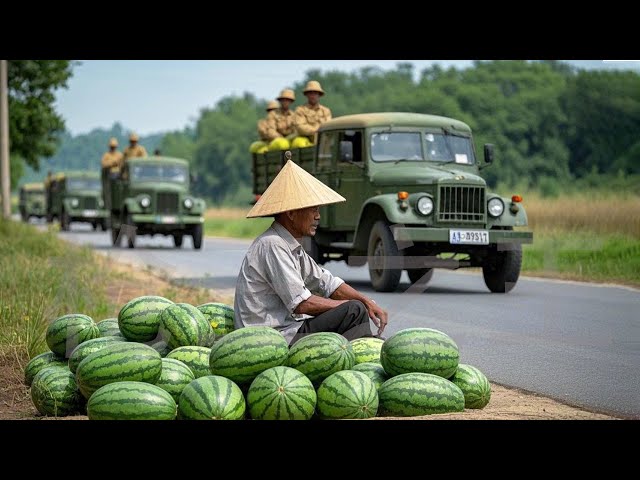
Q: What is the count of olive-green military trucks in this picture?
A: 4